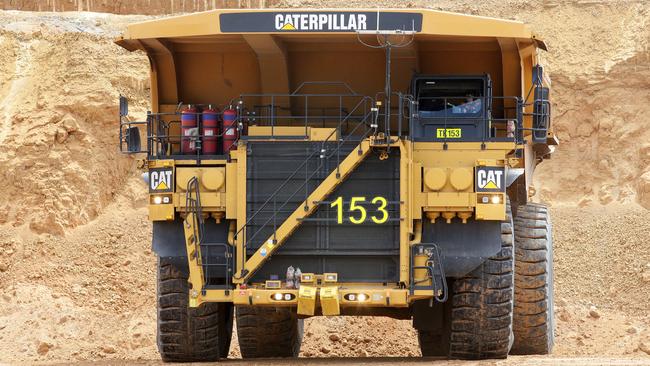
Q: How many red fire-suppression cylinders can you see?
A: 3